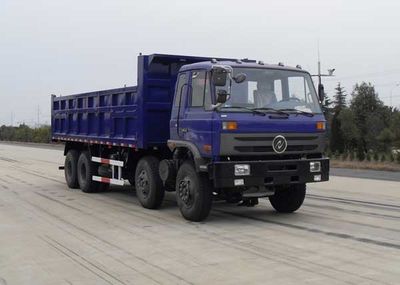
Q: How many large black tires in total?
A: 5